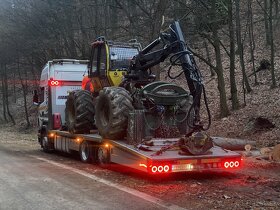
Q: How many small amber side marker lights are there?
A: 3